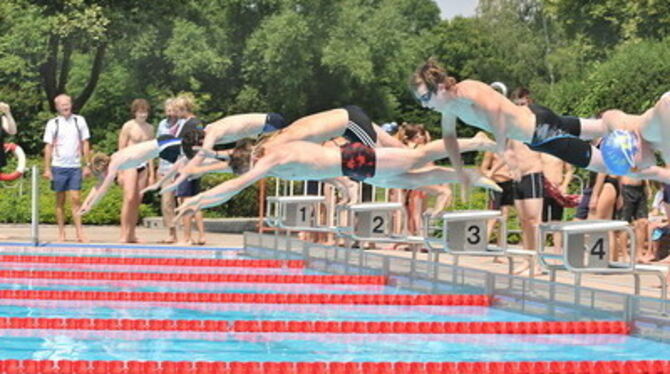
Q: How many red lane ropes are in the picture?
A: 5